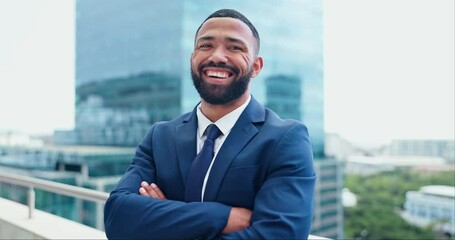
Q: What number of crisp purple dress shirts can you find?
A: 0